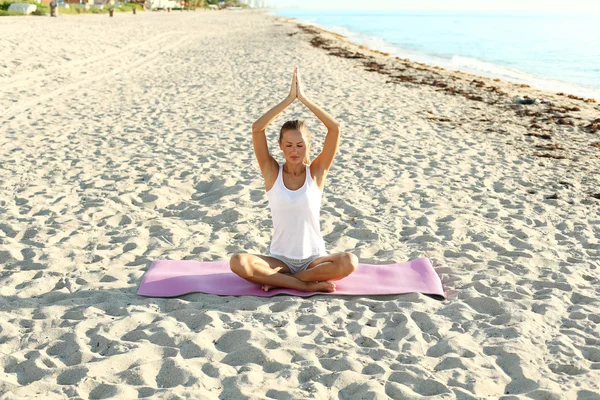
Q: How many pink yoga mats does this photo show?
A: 1